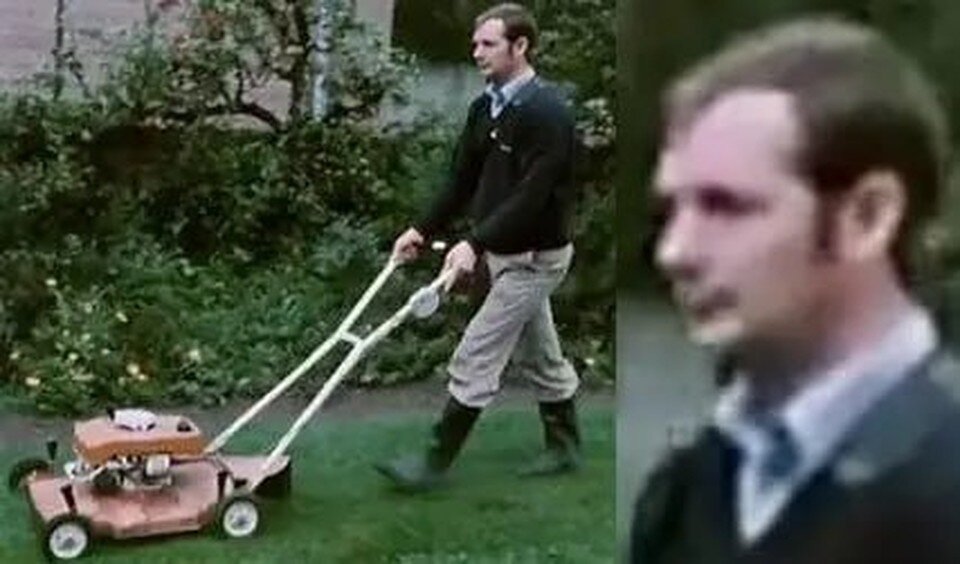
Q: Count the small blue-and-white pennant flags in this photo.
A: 0